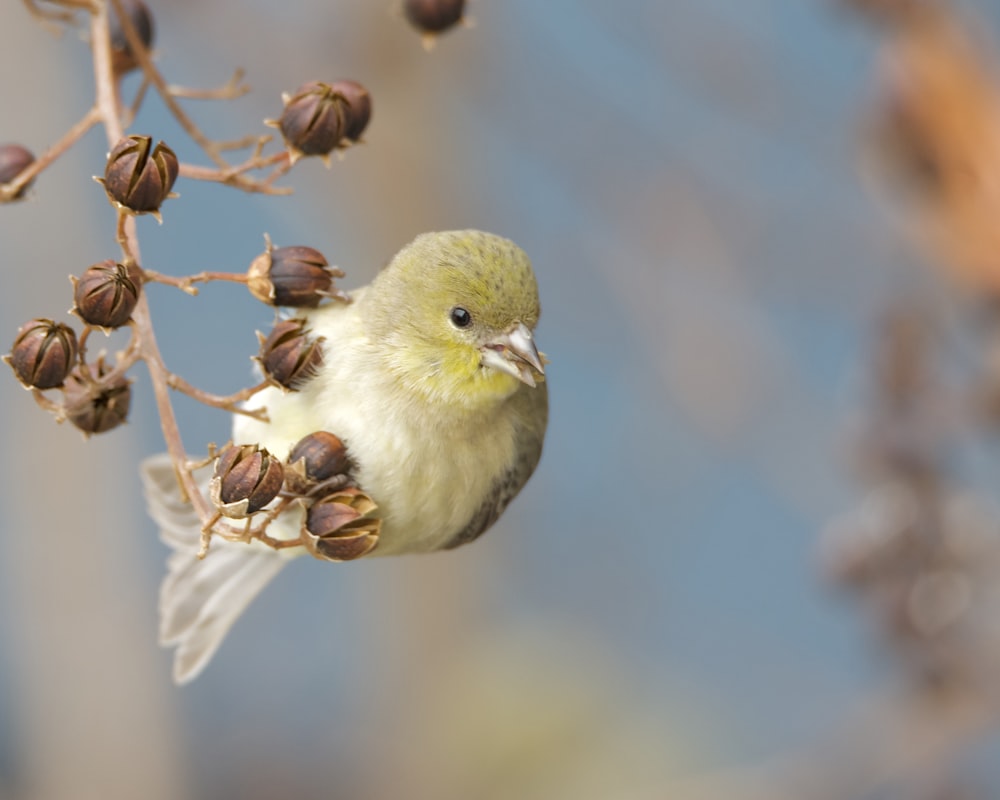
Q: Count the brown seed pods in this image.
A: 14